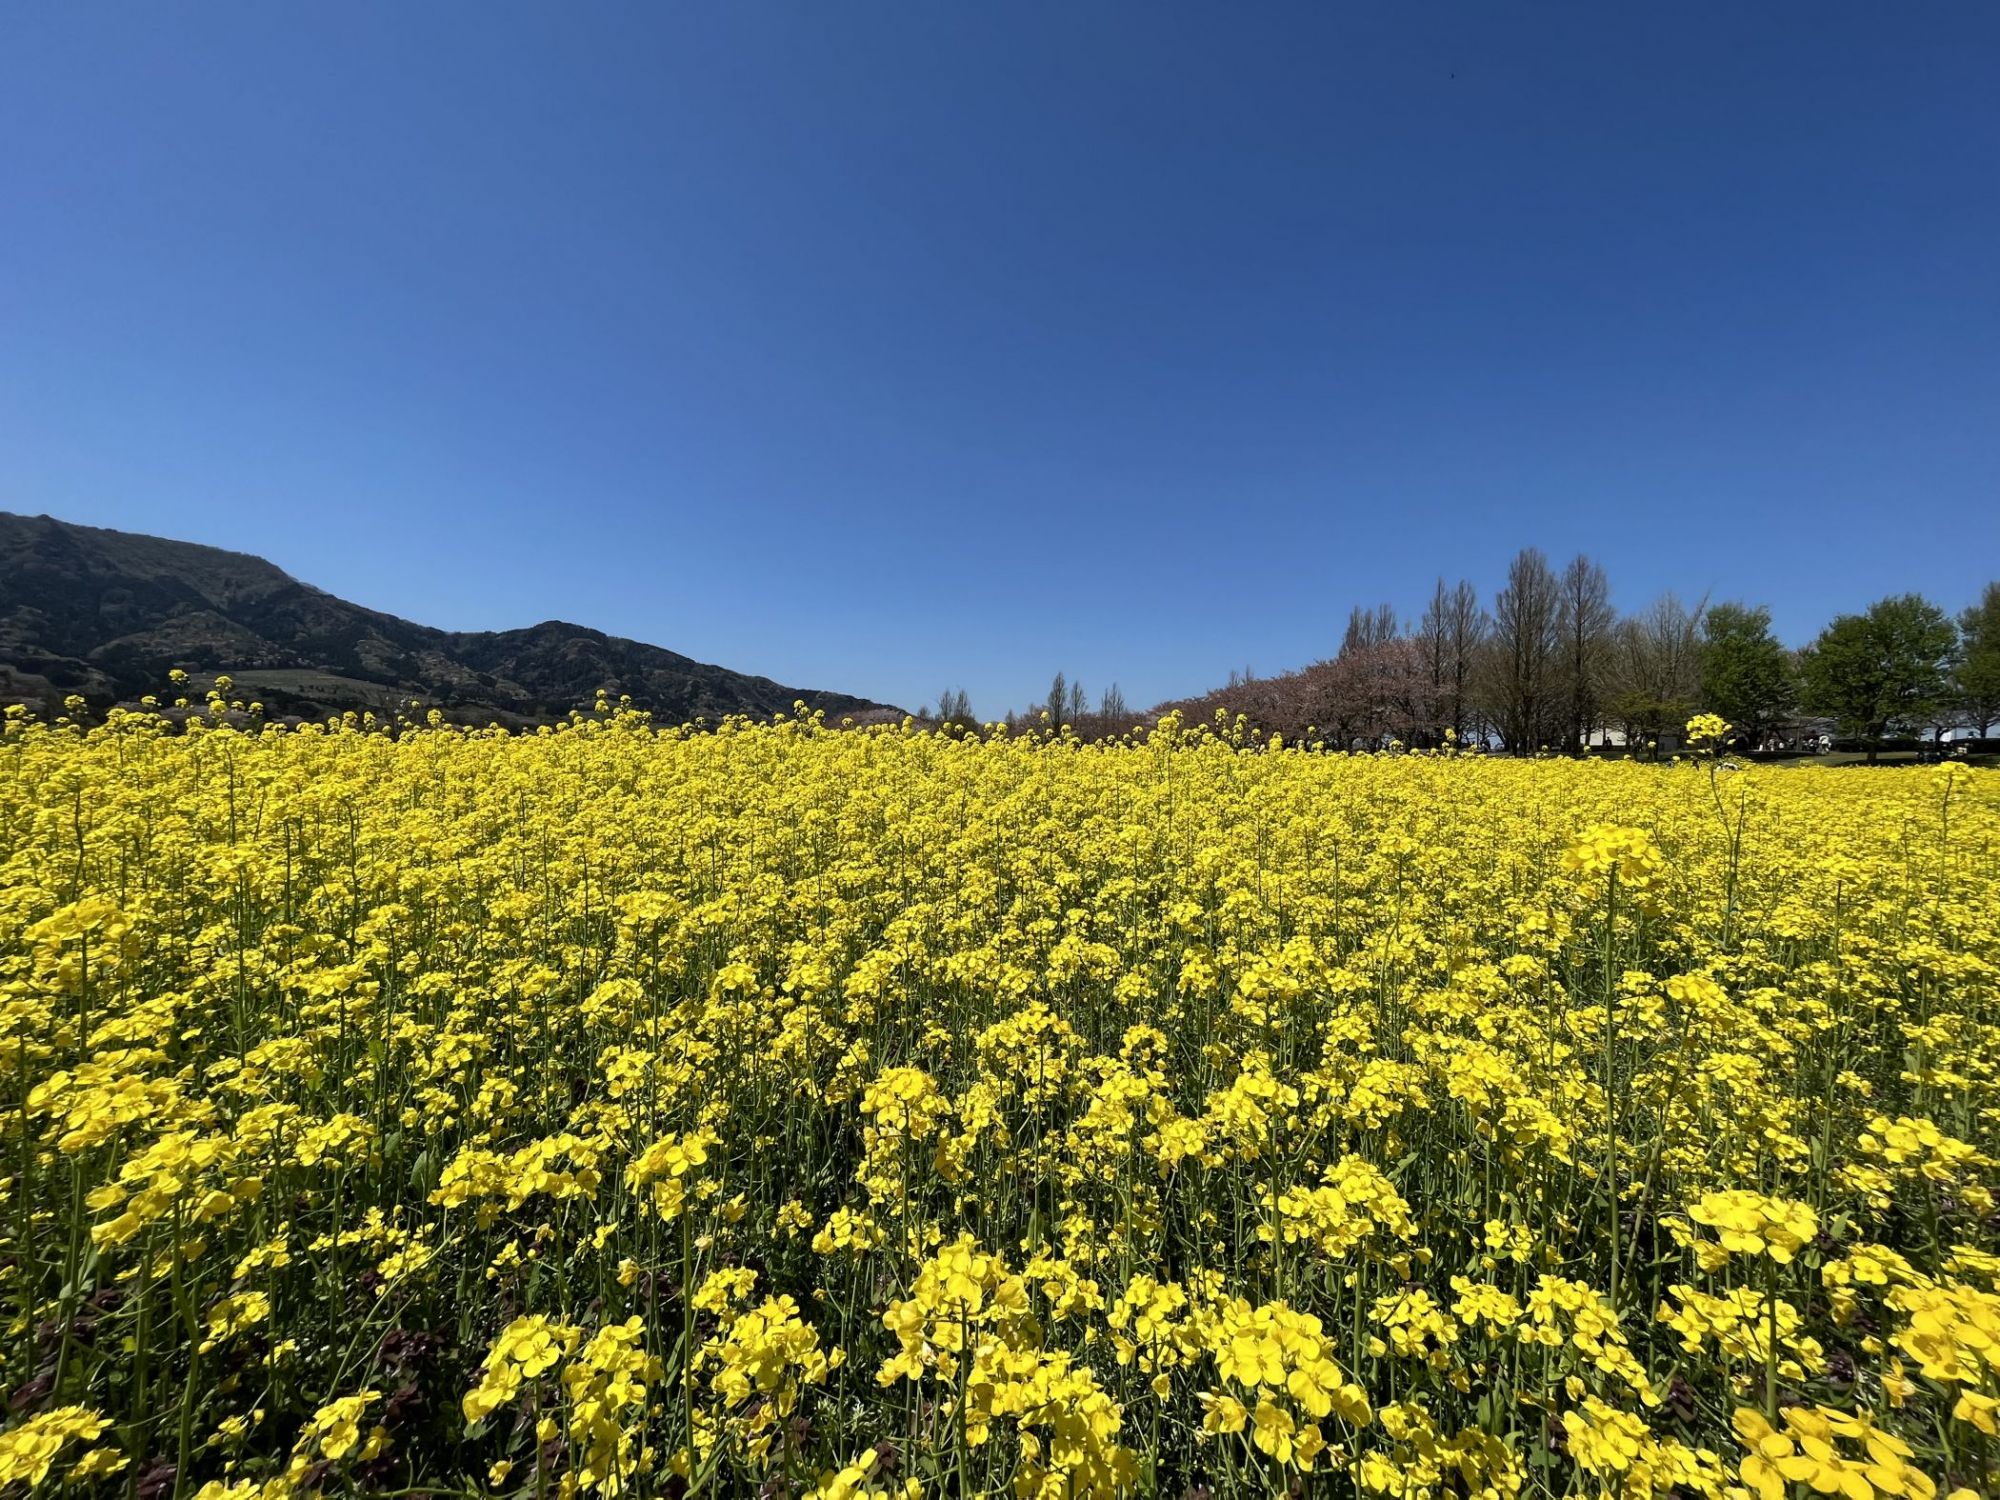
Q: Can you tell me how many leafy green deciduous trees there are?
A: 3